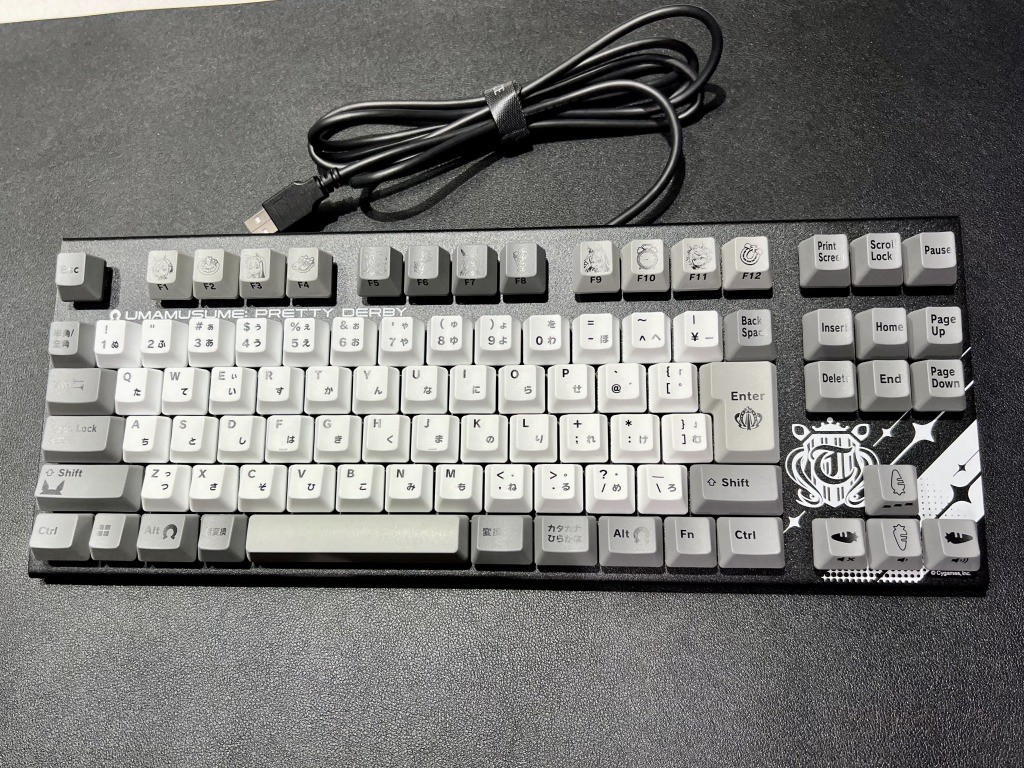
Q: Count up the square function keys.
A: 12